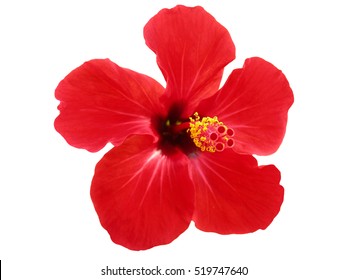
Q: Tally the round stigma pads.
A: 5